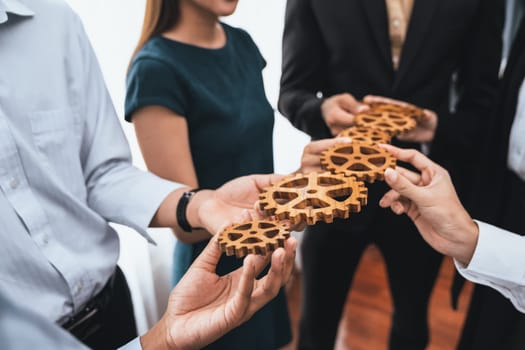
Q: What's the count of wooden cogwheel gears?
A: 6